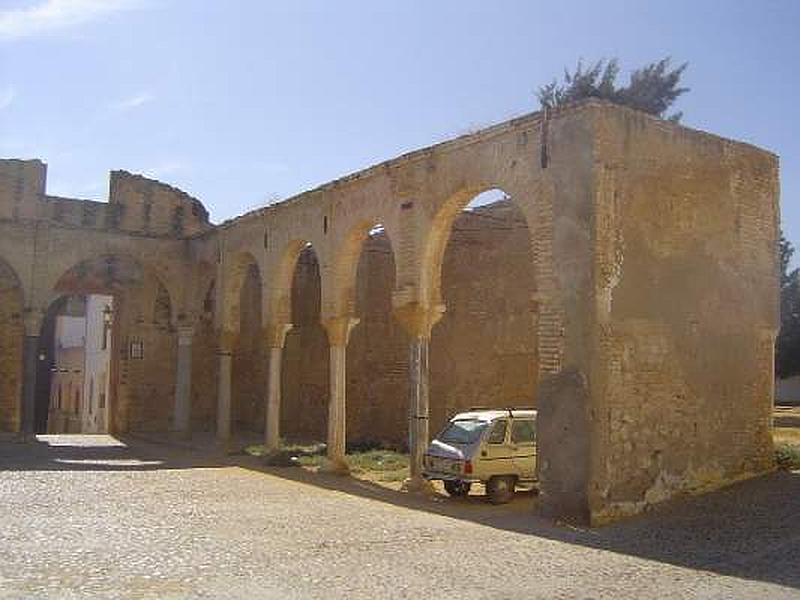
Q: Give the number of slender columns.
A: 6